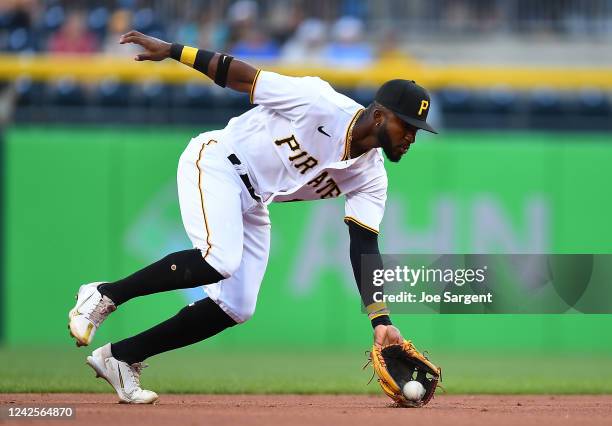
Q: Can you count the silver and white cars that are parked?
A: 0